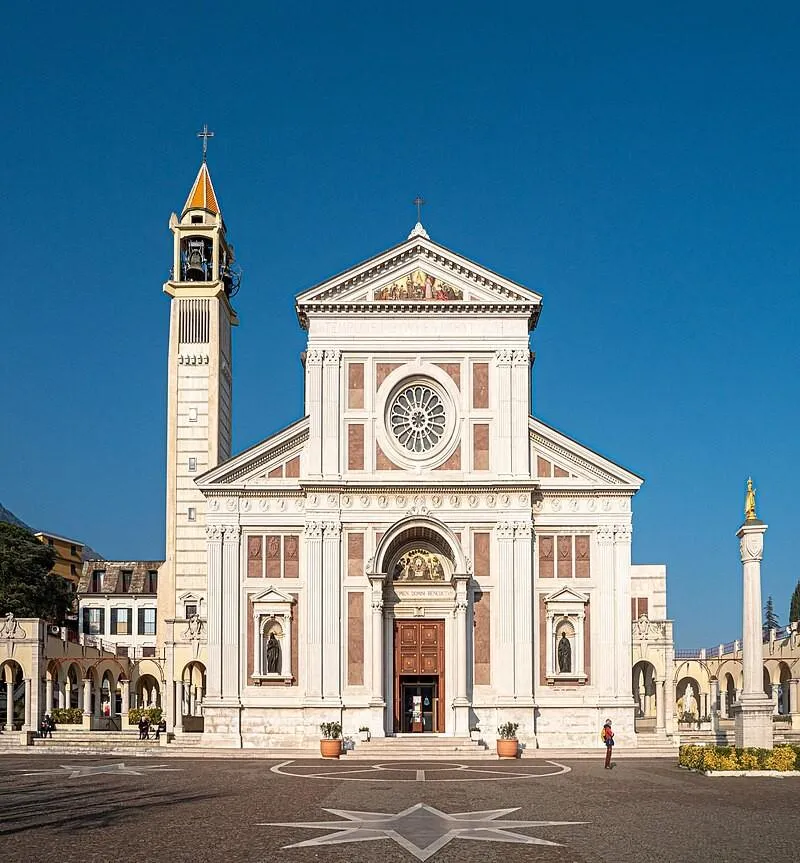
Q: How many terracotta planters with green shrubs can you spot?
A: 2